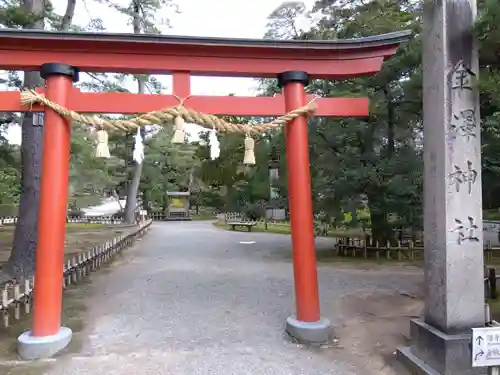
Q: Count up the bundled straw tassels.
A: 3